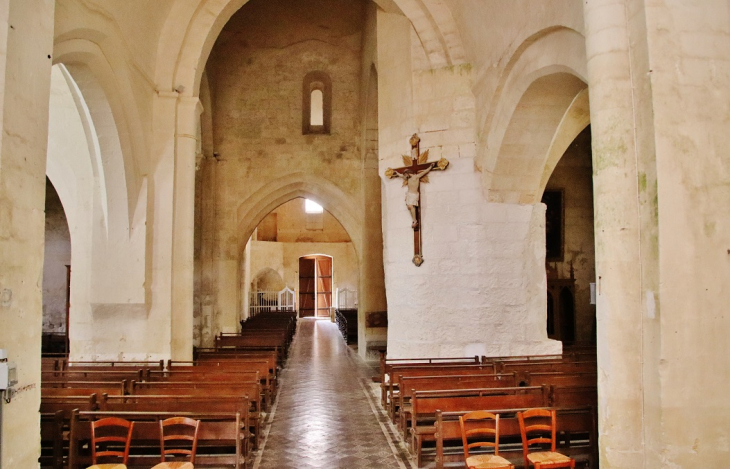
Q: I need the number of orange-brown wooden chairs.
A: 4